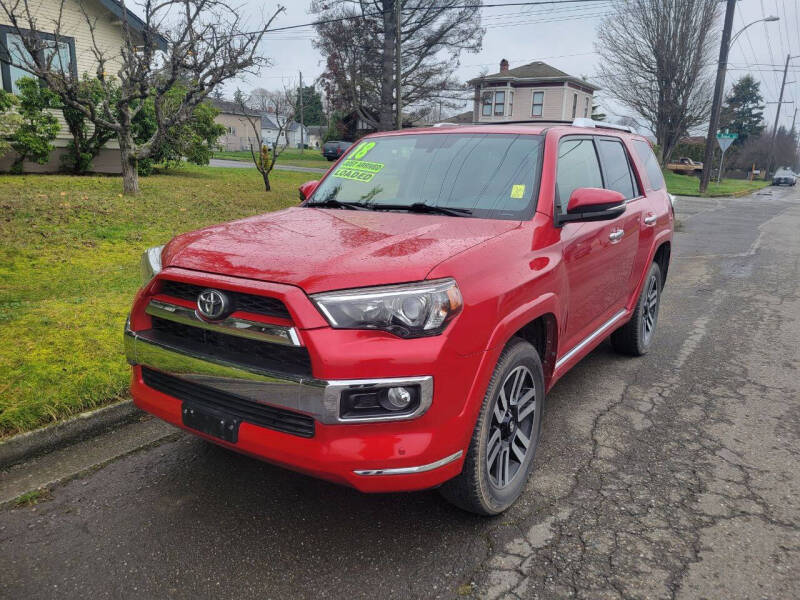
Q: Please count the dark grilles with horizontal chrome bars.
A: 1